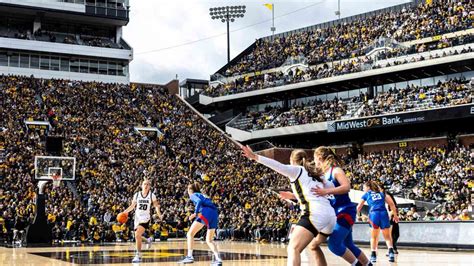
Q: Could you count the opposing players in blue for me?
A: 3